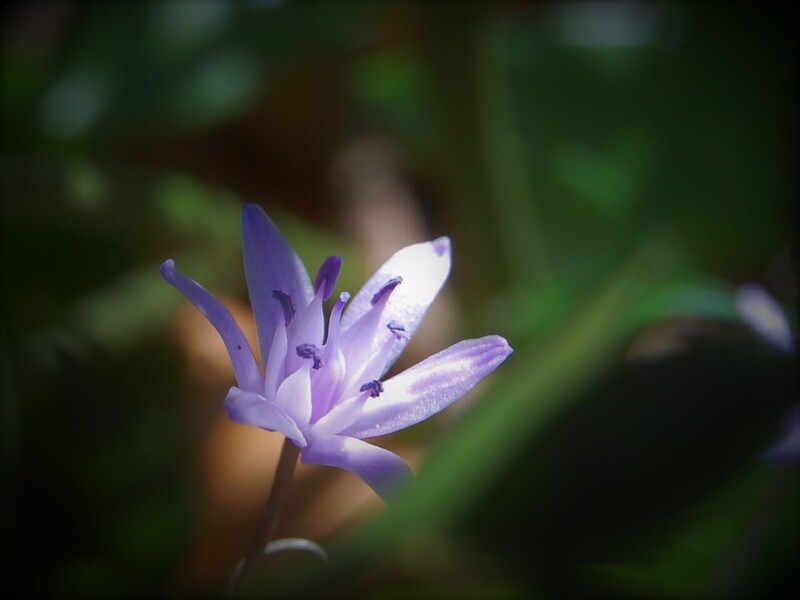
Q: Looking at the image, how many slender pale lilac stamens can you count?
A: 6